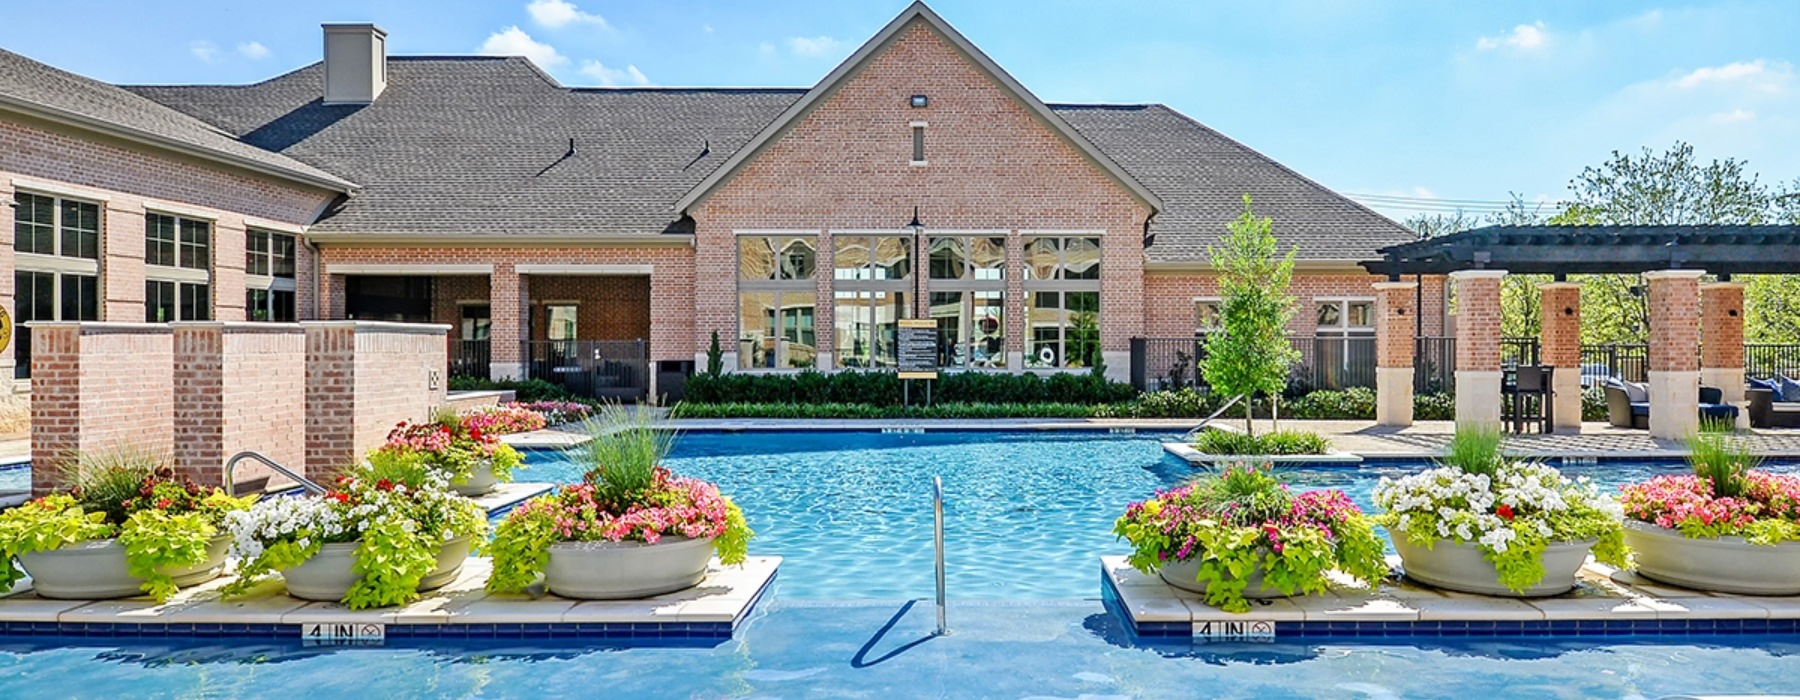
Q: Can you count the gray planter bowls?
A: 7